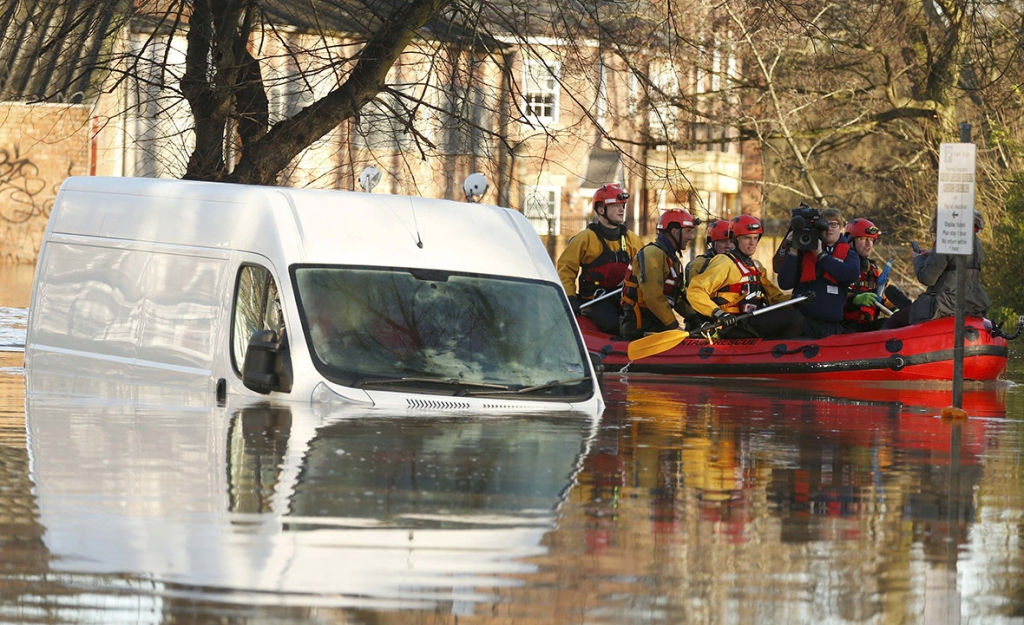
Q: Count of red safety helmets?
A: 5